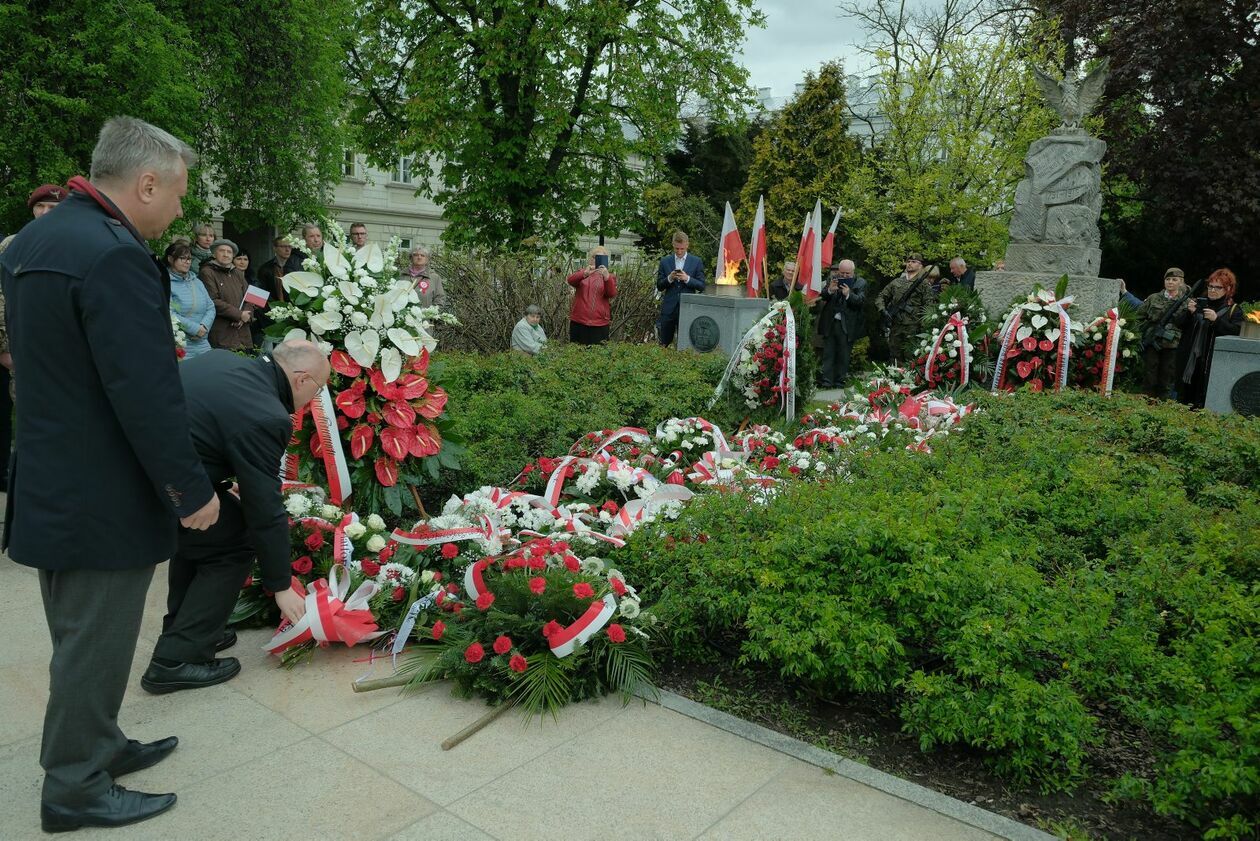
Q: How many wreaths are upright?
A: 5